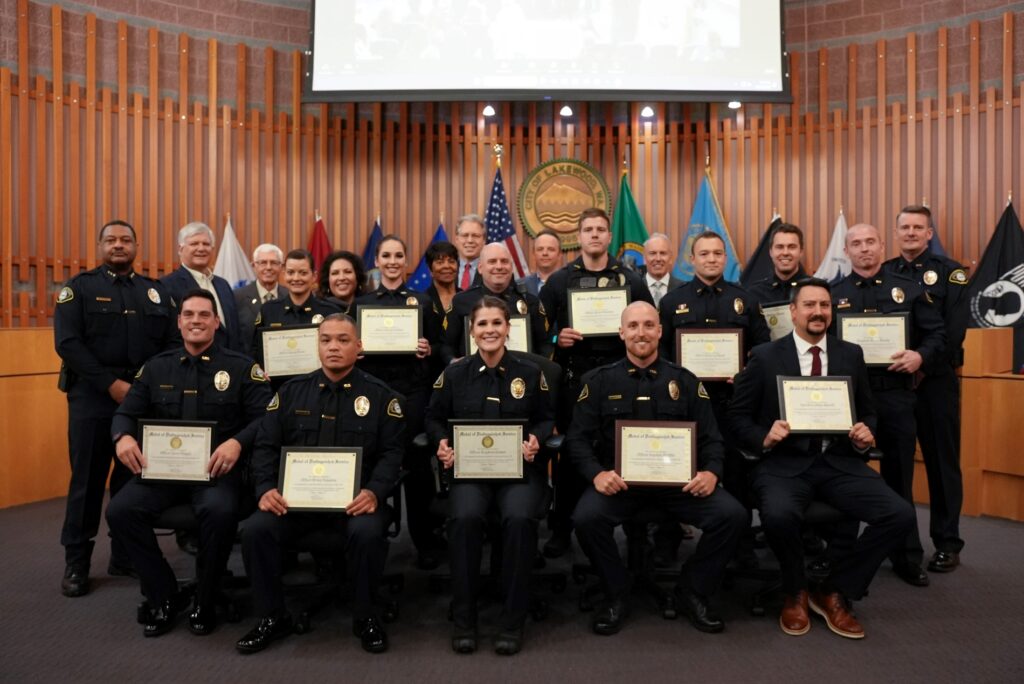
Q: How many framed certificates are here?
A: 12